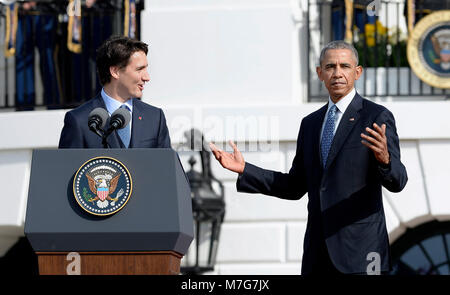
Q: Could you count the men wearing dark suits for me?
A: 2